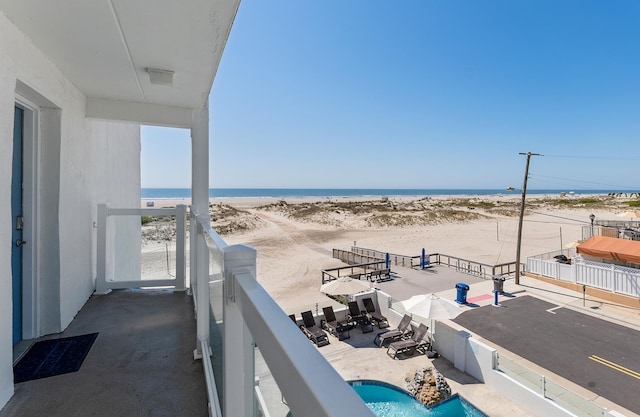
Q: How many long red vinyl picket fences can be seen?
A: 0